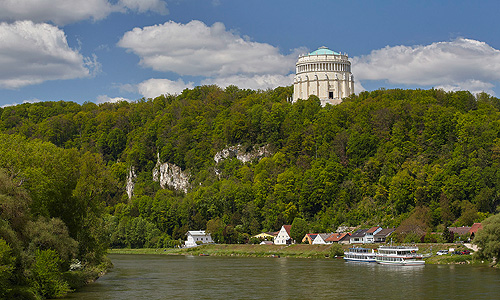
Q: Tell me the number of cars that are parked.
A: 3